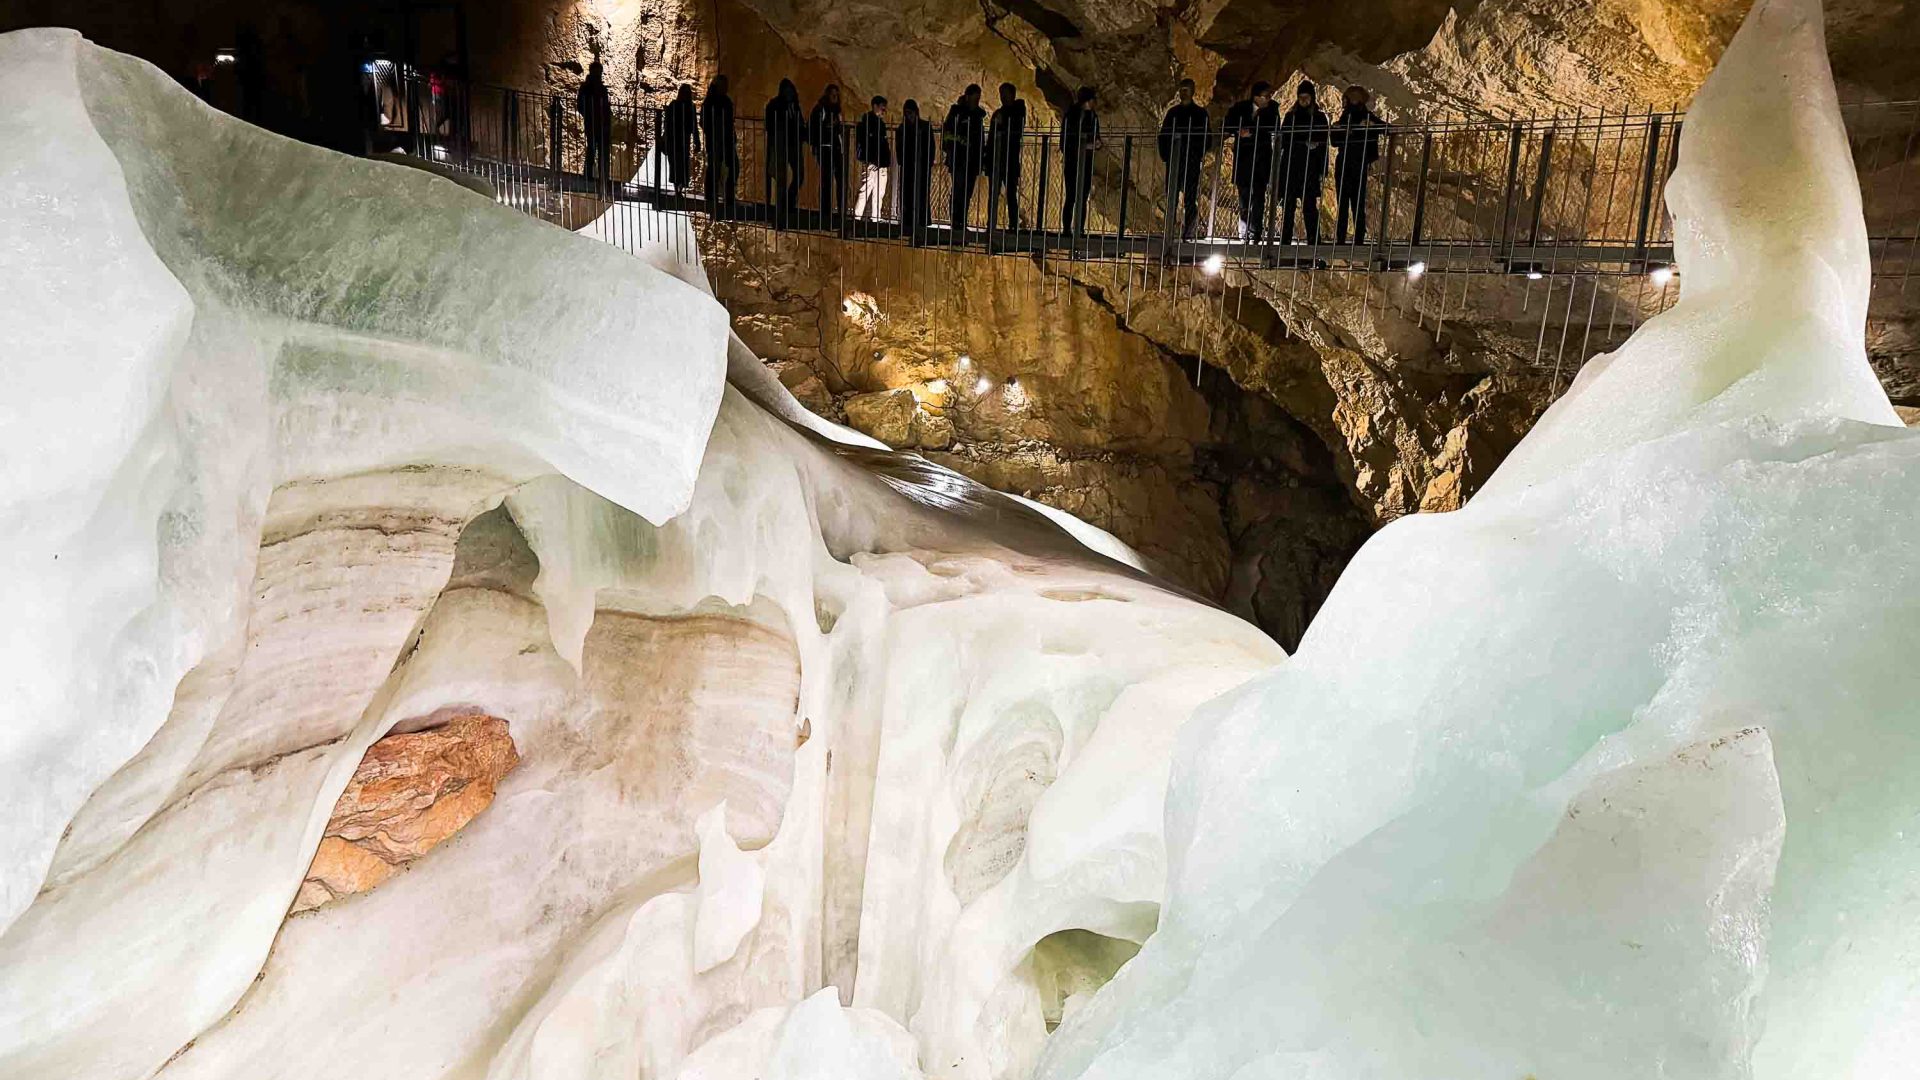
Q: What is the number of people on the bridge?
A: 14